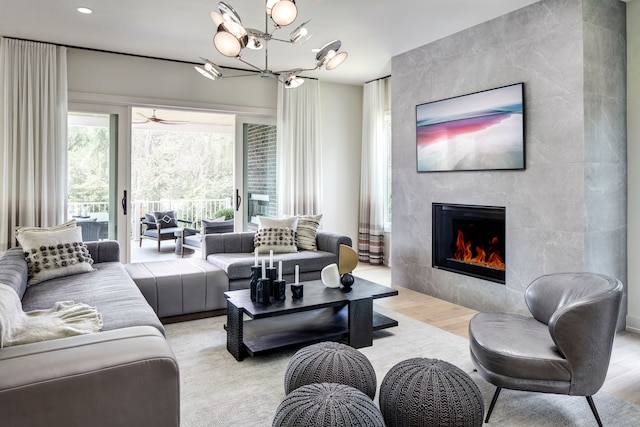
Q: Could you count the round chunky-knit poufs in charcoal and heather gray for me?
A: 3